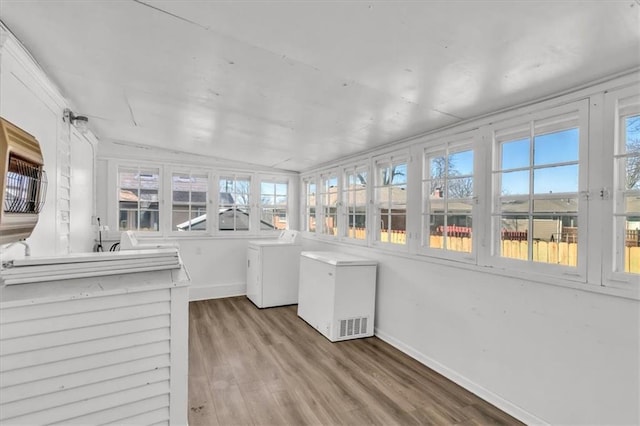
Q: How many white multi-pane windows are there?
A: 11